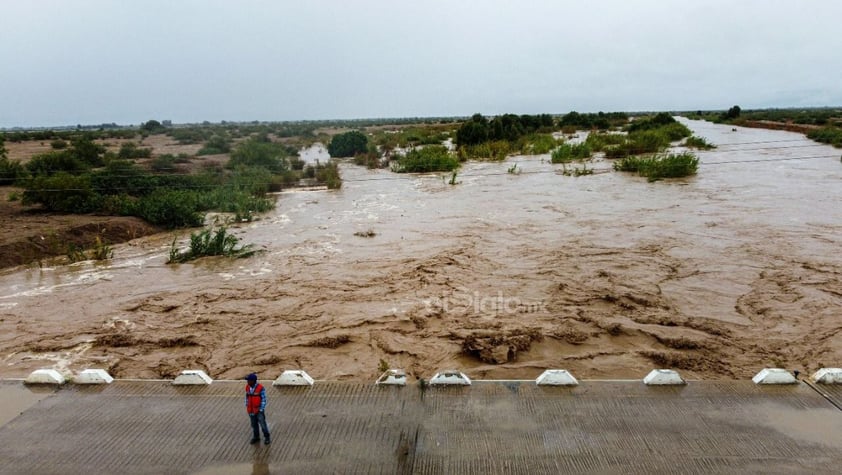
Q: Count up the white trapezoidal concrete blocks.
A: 10